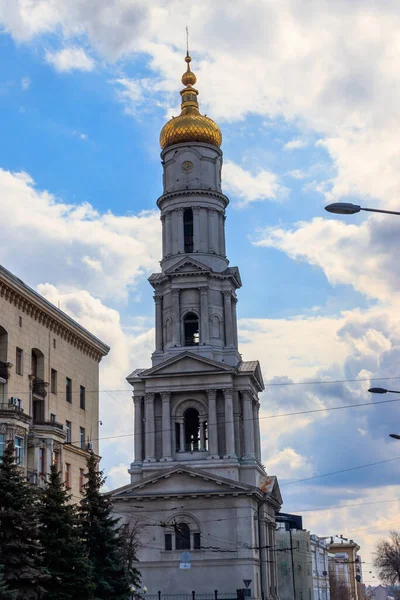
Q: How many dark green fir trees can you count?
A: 3